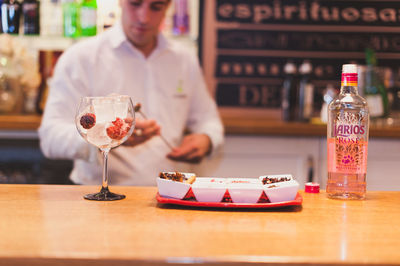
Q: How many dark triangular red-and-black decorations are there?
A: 3